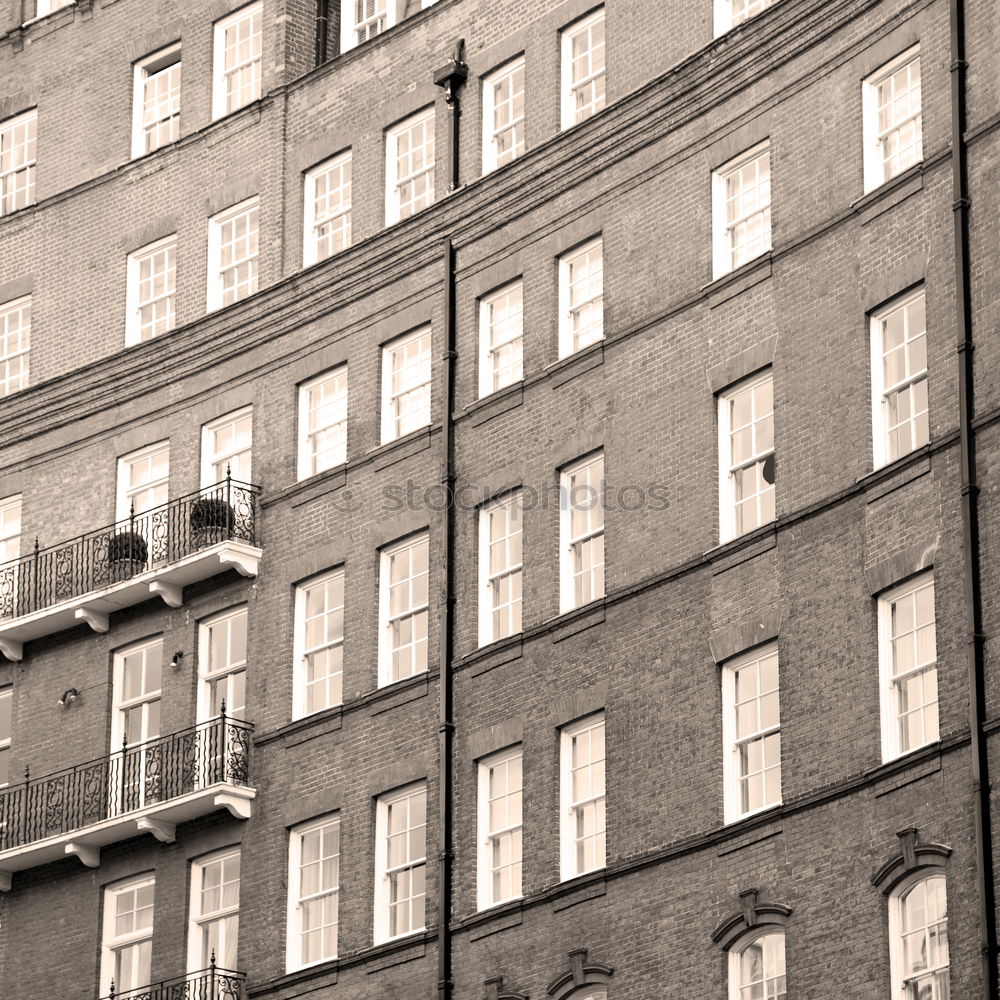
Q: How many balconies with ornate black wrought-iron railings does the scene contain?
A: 3